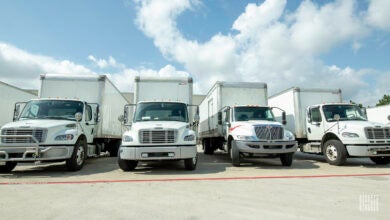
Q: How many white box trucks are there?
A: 4